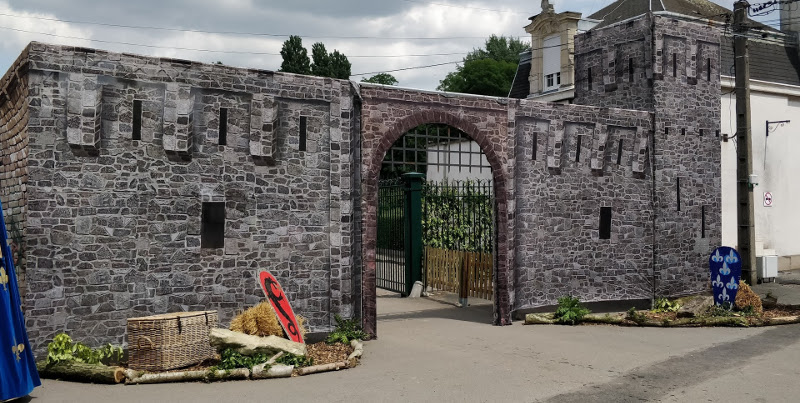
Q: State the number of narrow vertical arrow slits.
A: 12